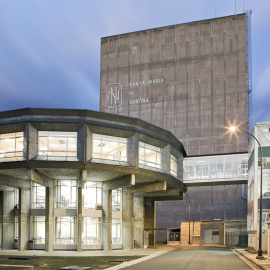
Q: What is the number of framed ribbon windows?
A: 5